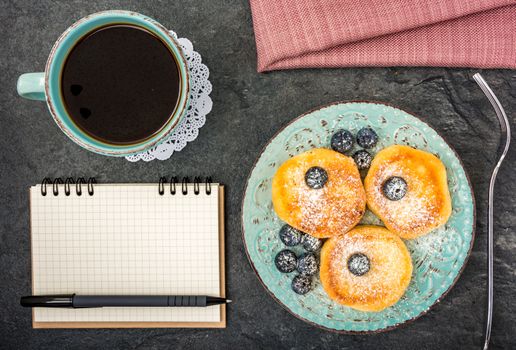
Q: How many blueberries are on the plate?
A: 11